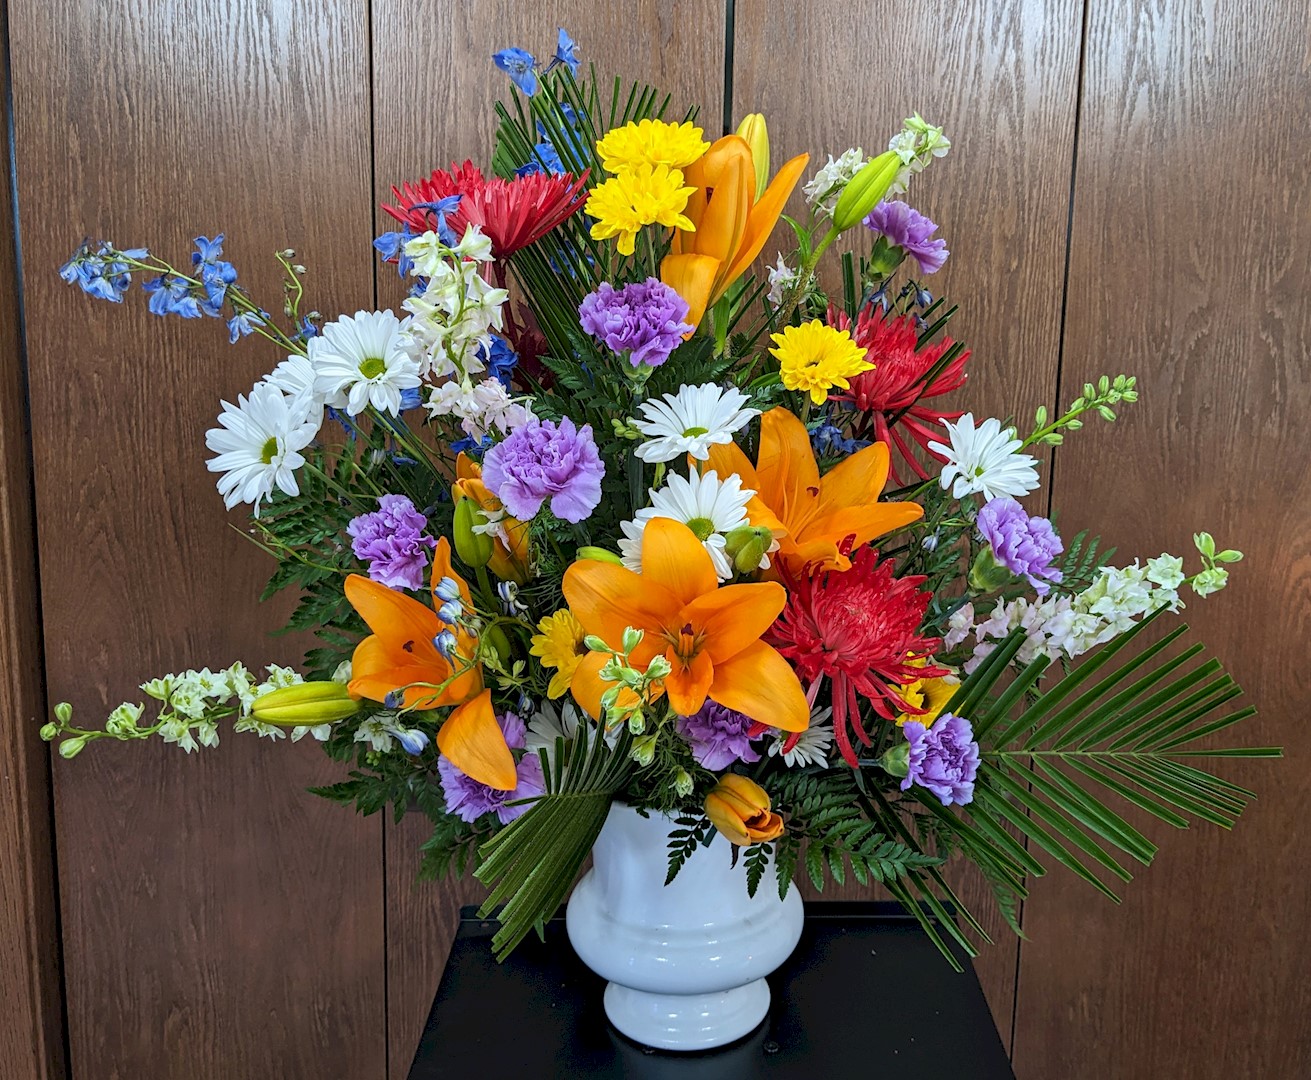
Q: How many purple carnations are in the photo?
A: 8